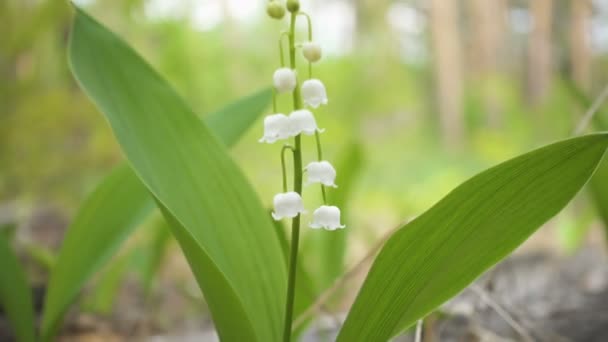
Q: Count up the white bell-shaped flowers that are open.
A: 6